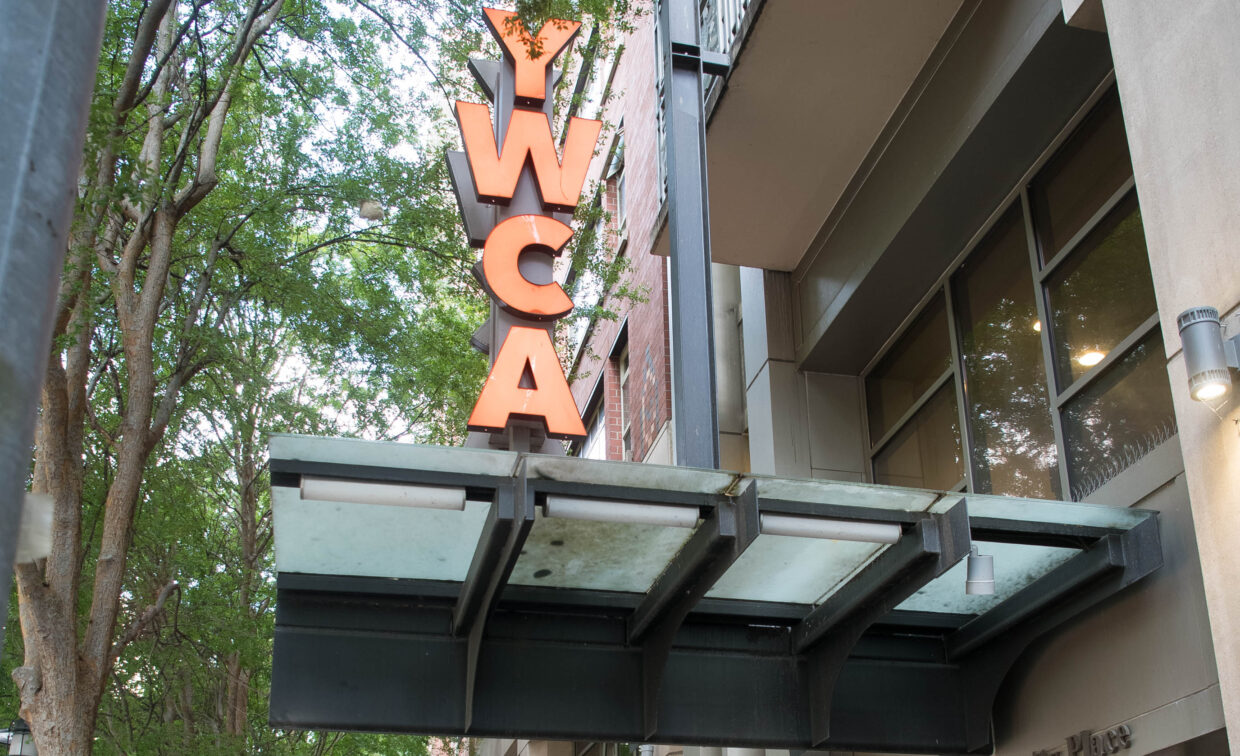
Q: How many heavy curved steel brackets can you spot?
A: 4